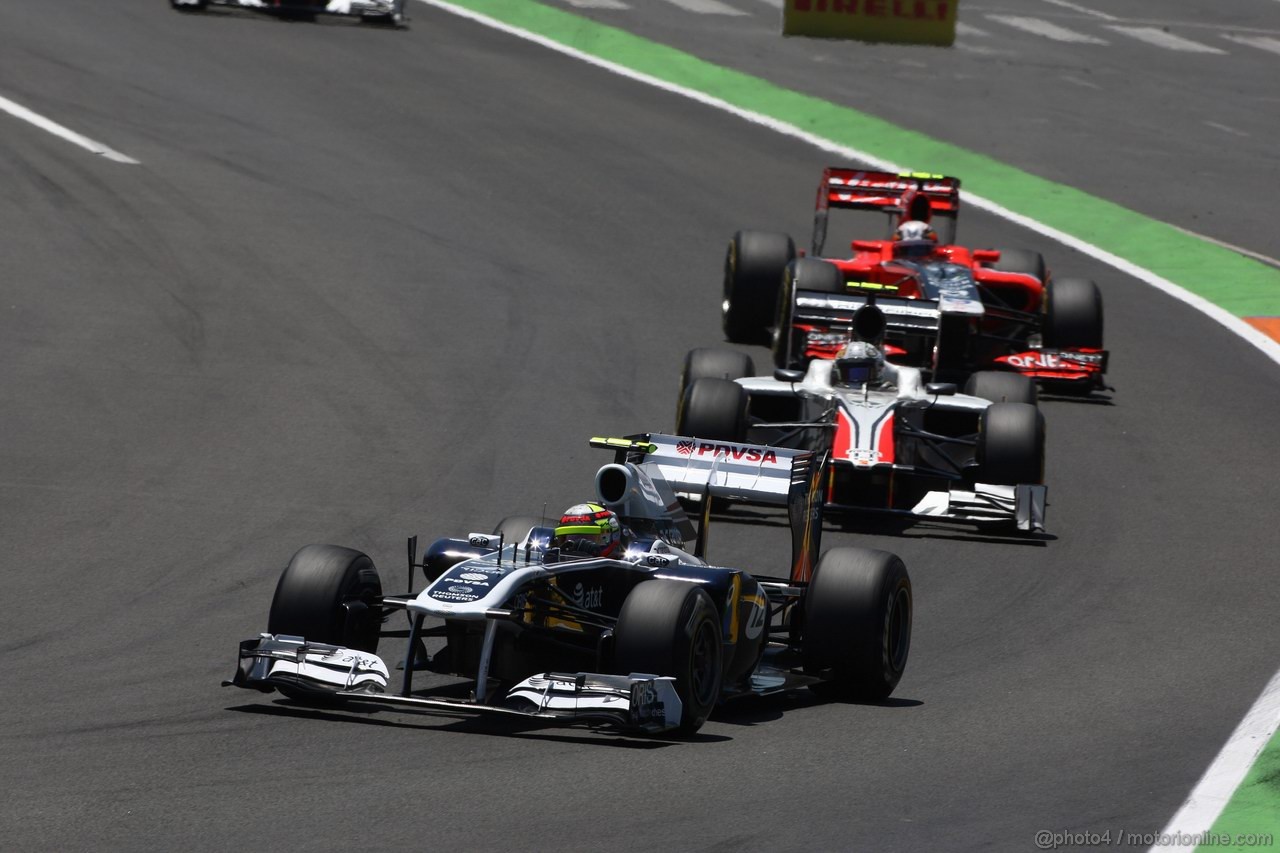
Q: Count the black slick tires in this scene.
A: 12